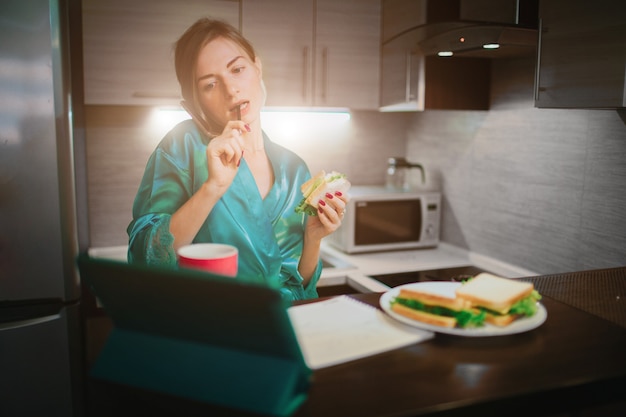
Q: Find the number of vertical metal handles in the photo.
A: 4